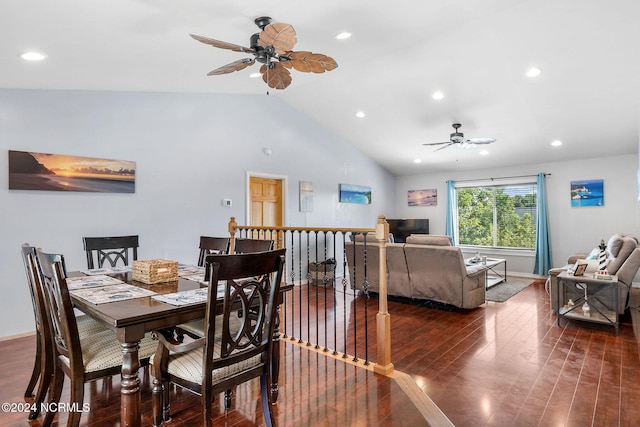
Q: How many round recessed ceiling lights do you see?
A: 9